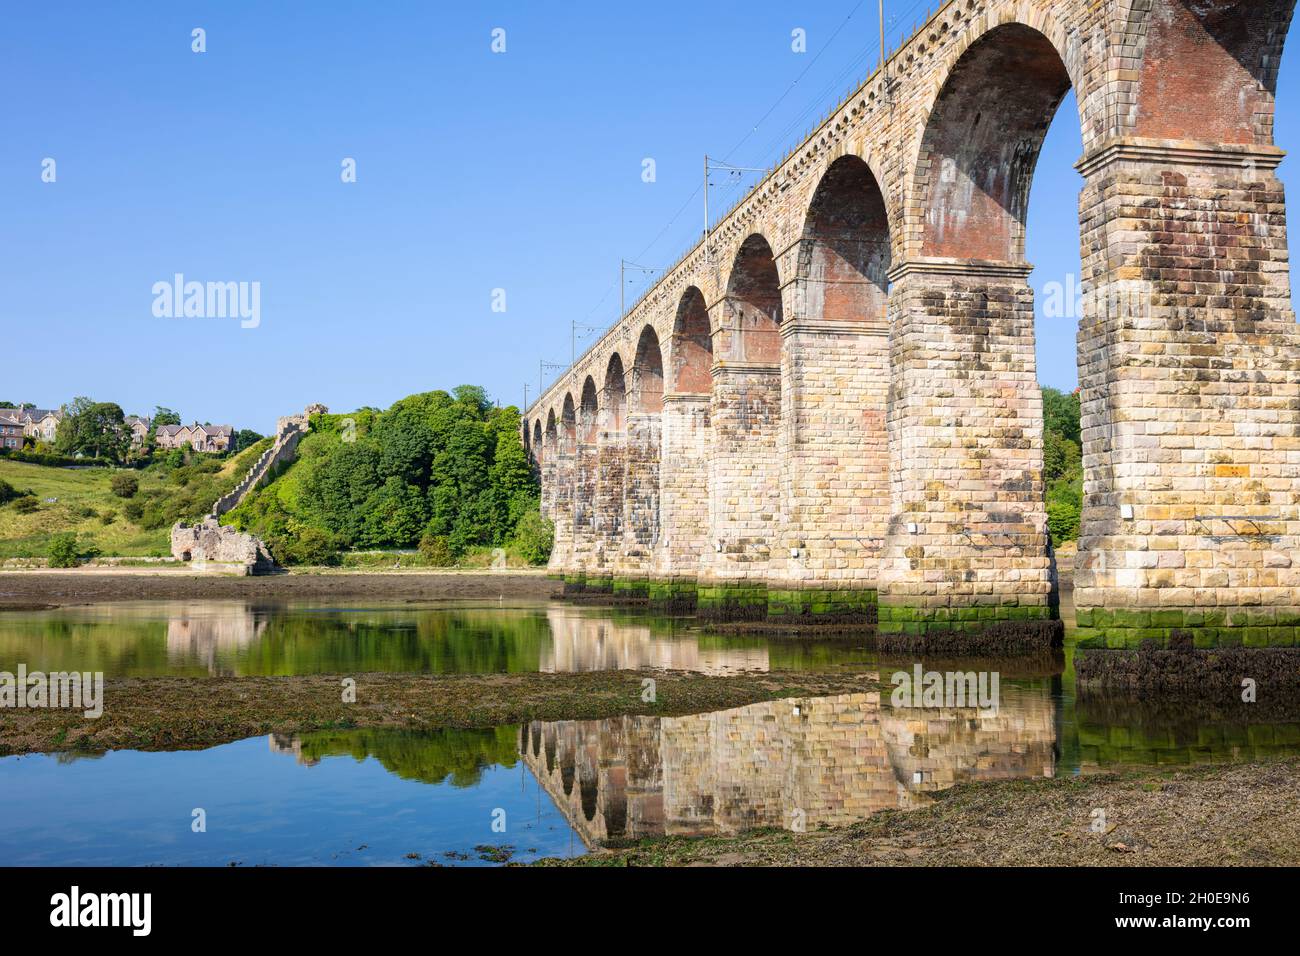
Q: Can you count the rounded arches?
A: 11